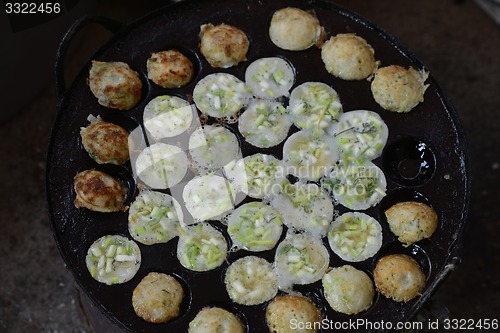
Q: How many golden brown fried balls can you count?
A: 14